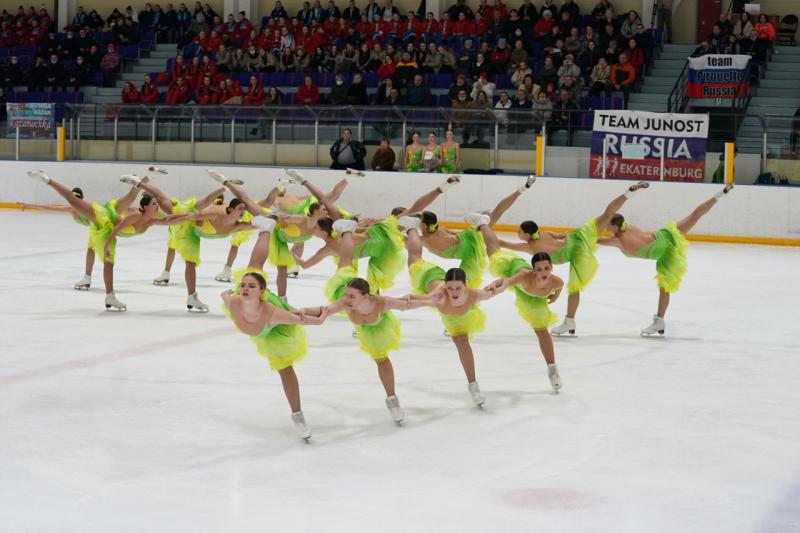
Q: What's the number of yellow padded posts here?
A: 3